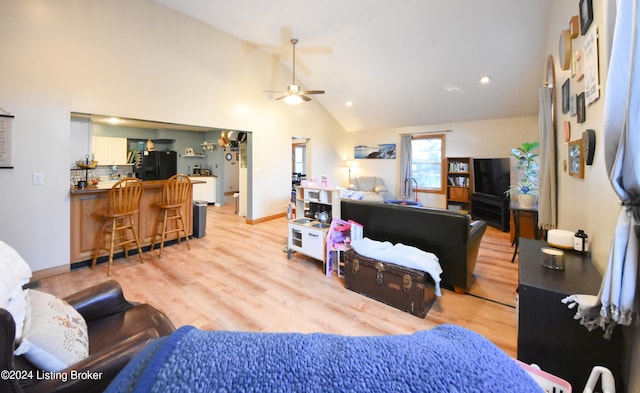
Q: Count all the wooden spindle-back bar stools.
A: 2